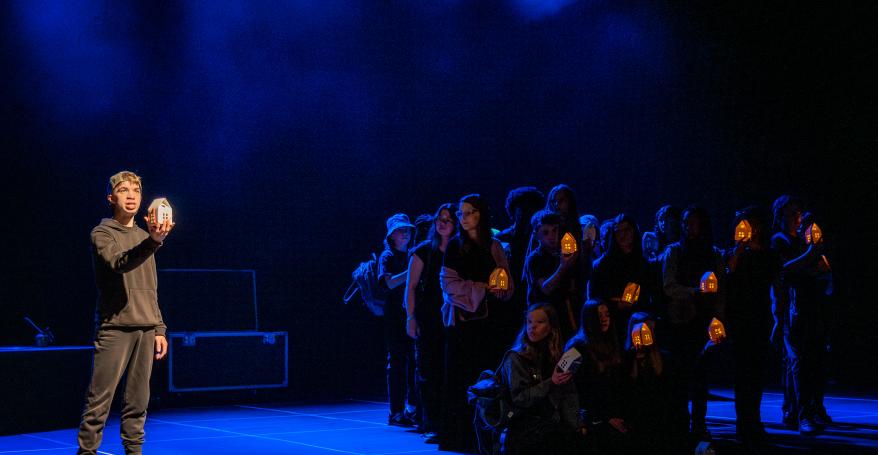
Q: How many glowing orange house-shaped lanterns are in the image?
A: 8